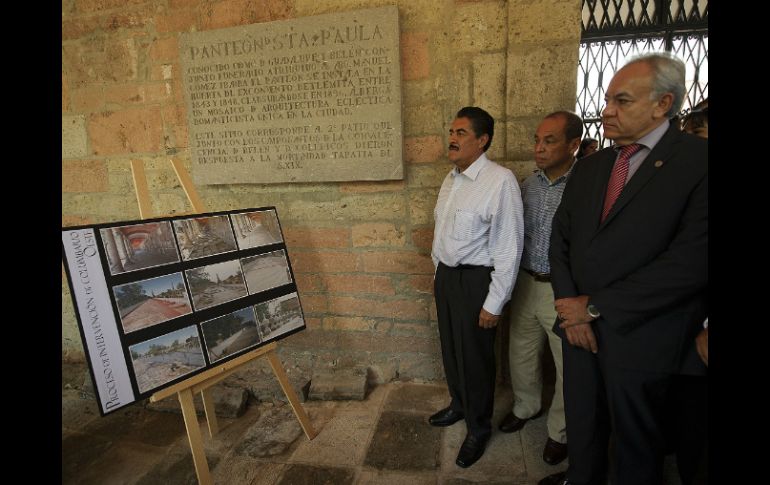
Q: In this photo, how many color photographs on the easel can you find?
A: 9